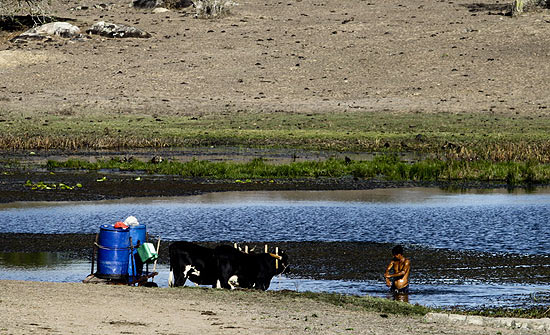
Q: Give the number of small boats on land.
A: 0